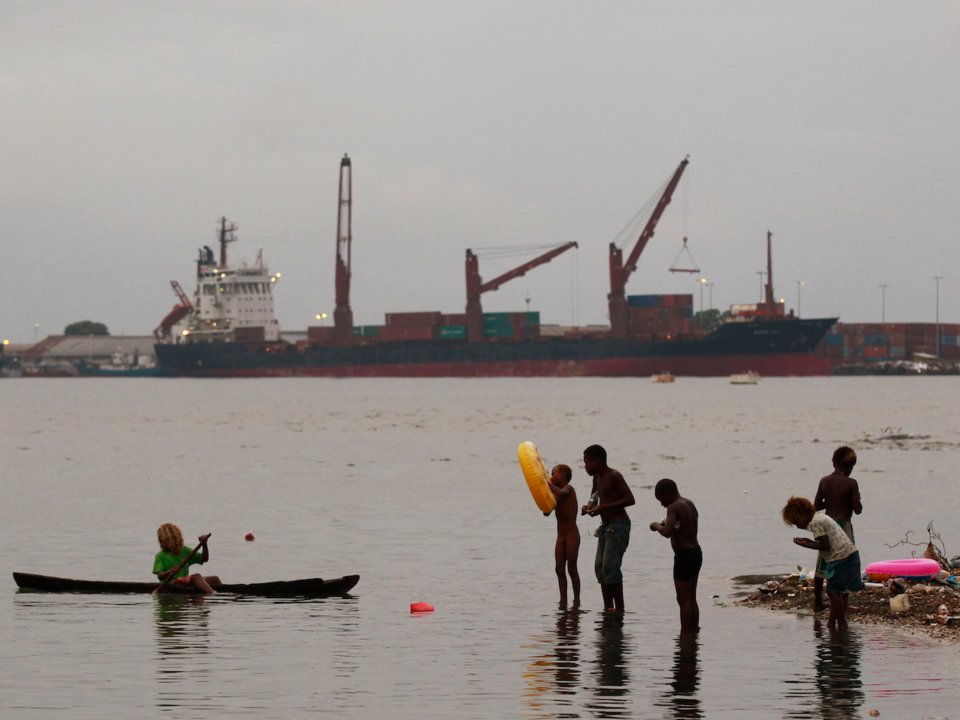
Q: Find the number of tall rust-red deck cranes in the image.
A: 3